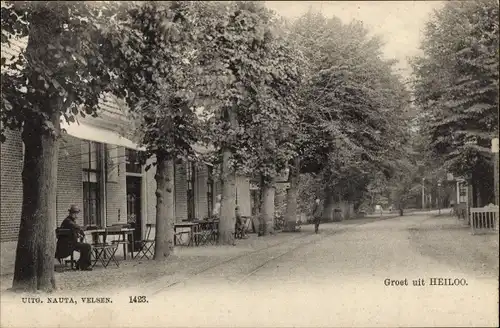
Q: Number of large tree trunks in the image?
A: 5